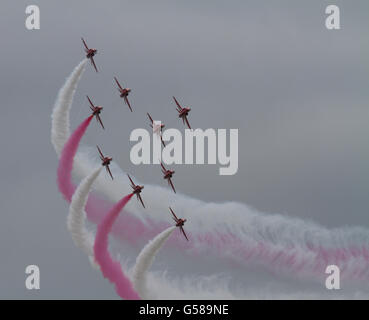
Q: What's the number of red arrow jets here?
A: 9